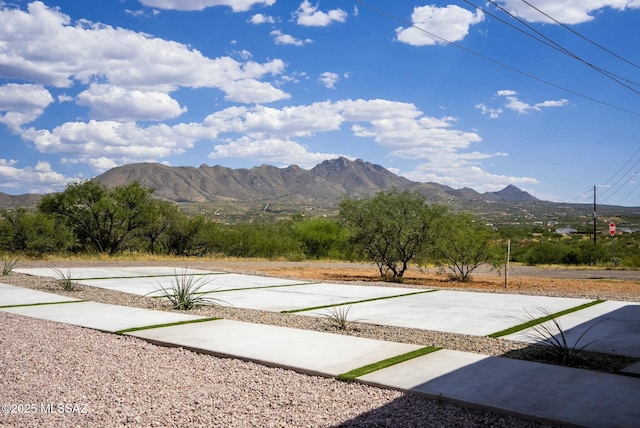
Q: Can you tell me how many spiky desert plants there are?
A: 5